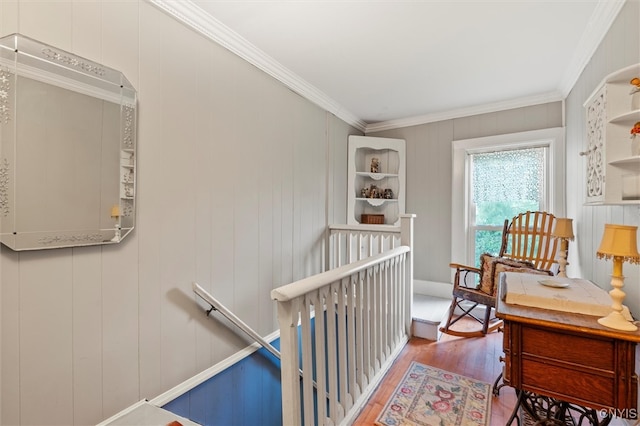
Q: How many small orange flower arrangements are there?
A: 2